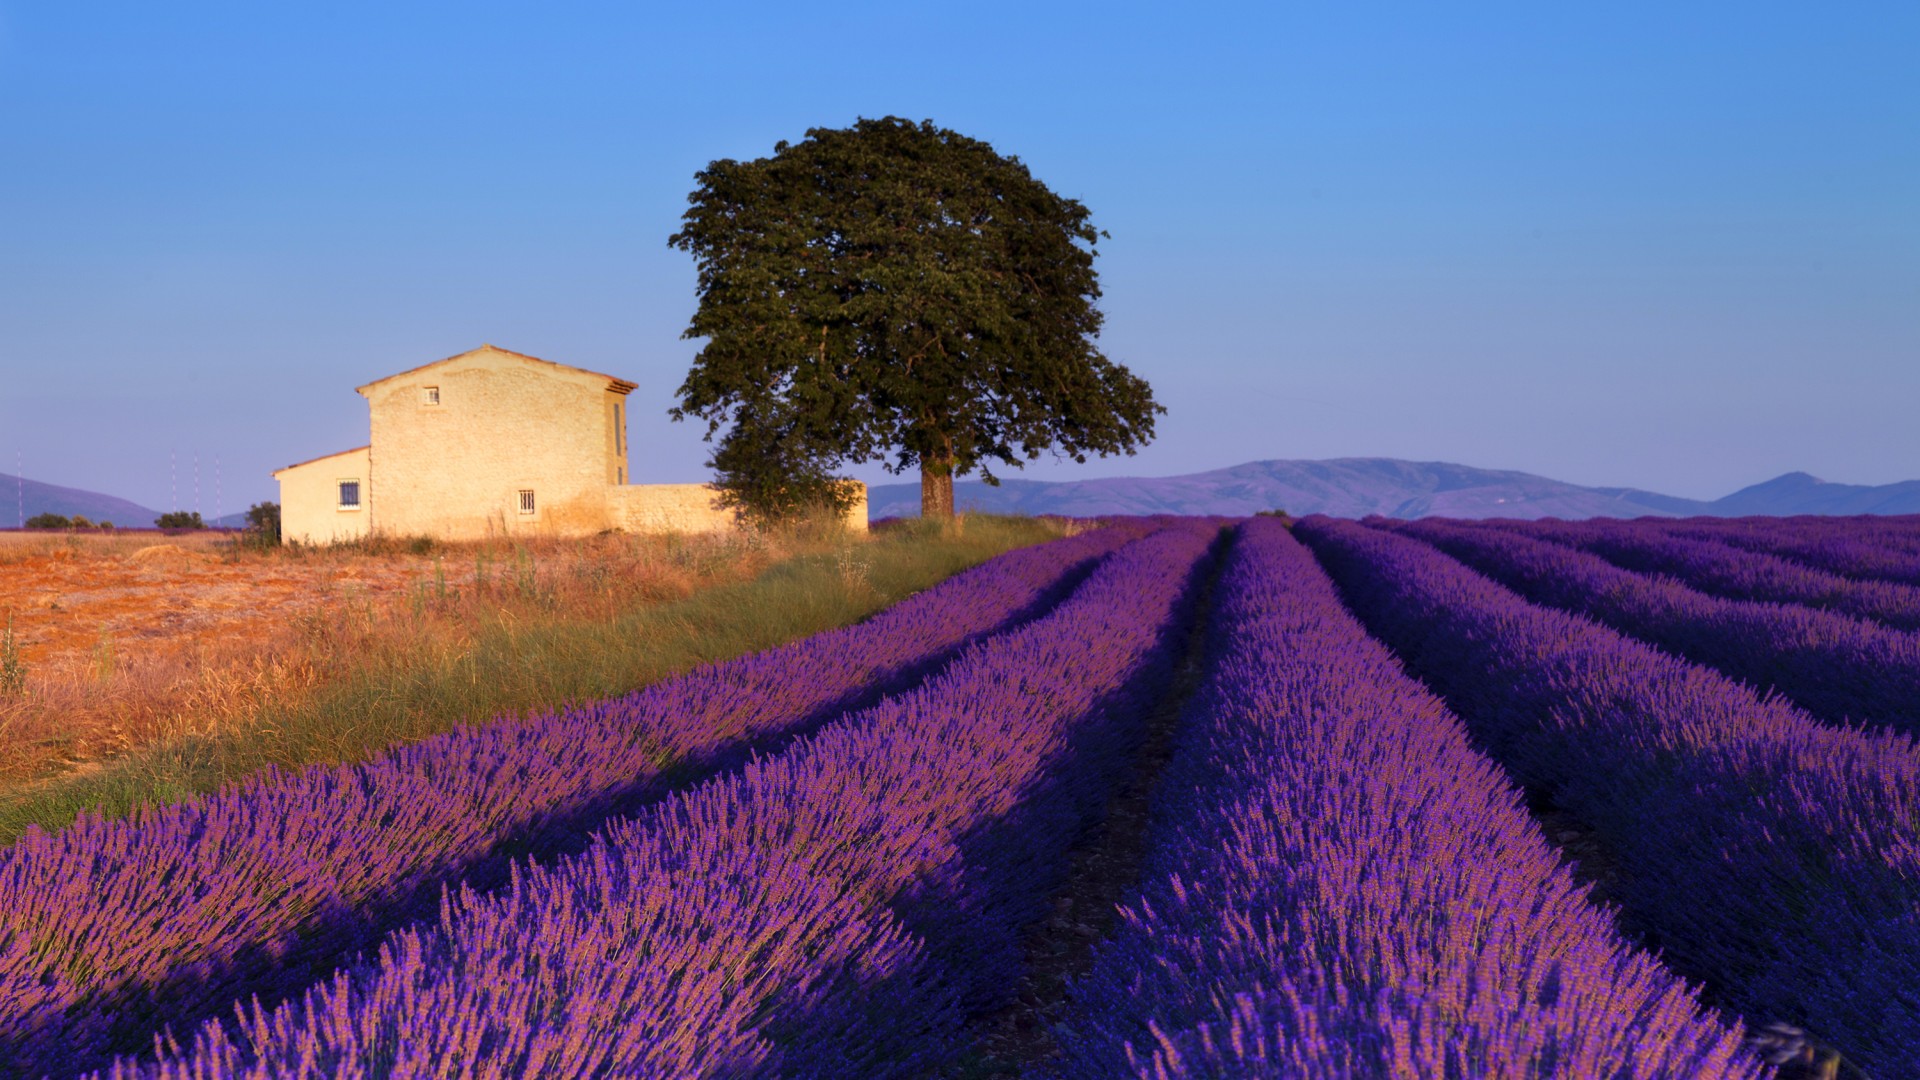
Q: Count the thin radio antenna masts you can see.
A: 4